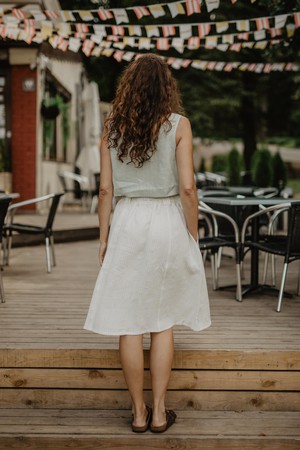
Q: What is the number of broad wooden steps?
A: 2